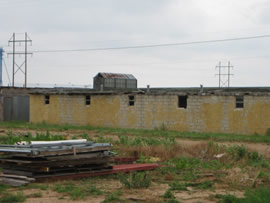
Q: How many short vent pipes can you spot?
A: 3